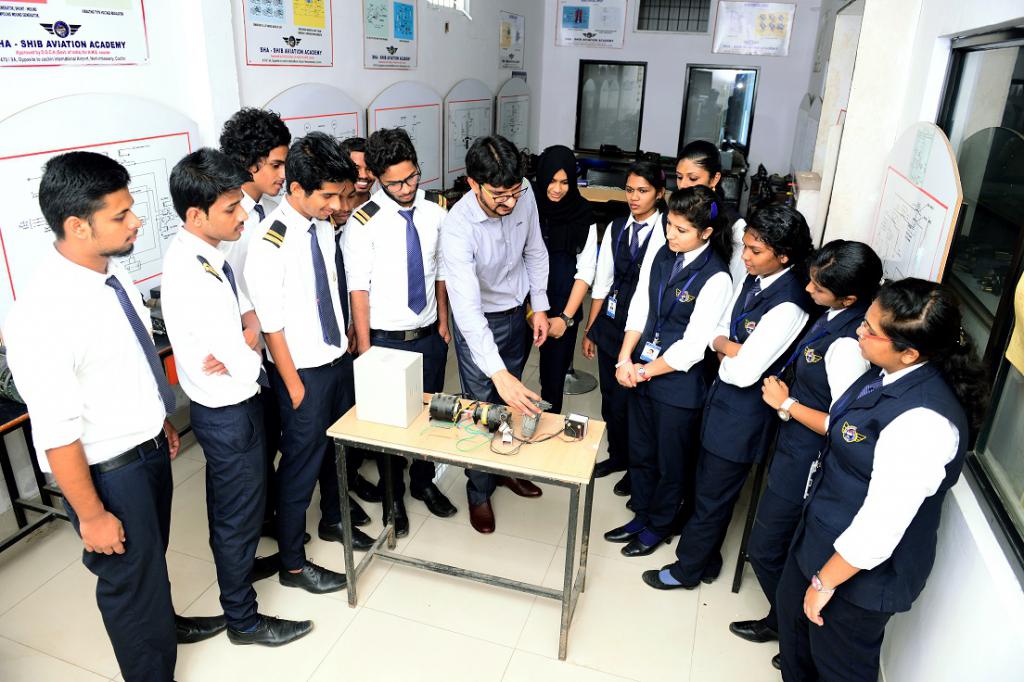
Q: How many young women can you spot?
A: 7